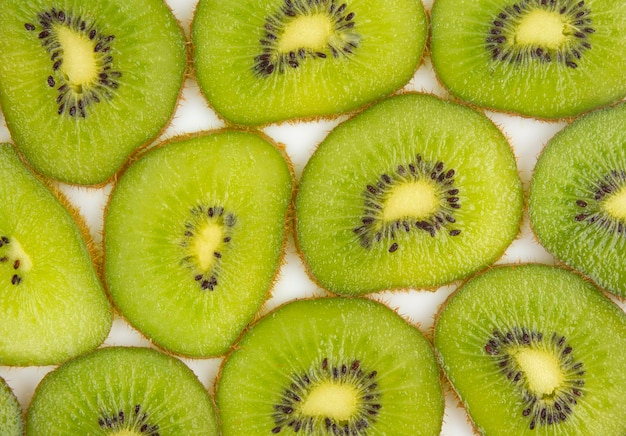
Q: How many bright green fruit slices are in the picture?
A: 11